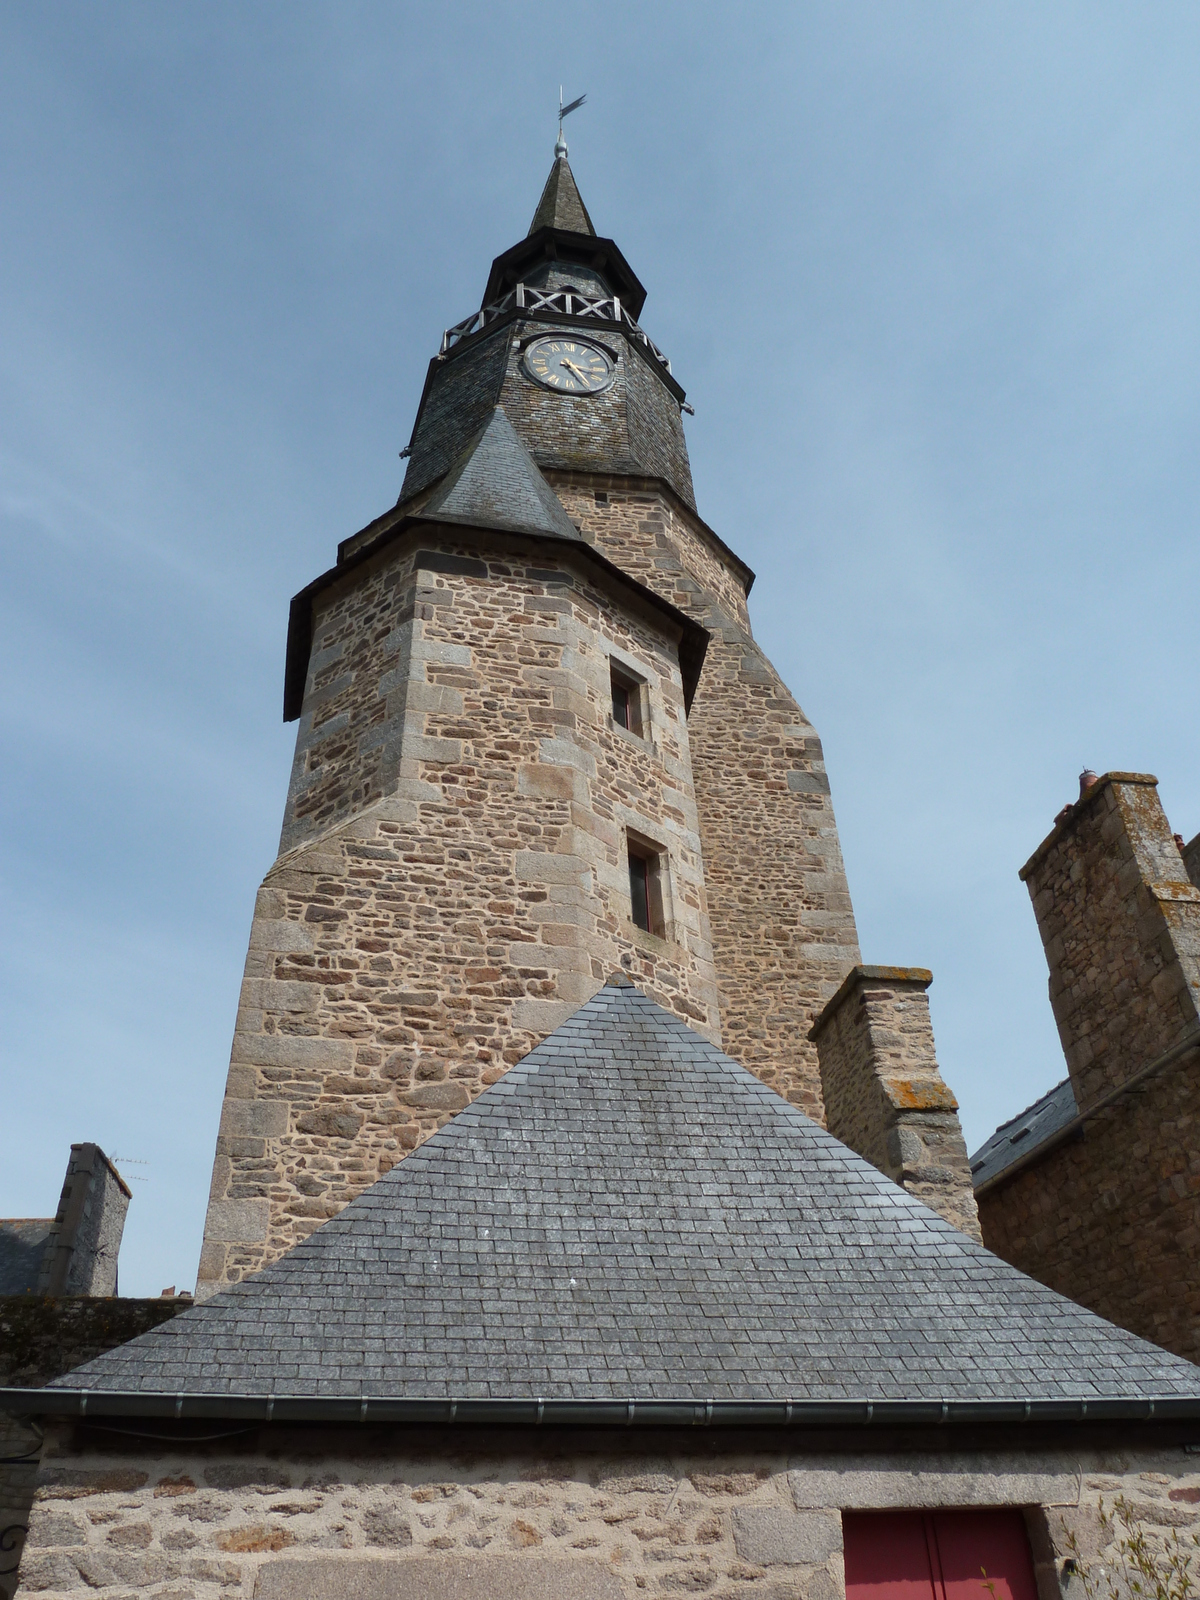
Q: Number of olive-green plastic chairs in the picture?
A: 0